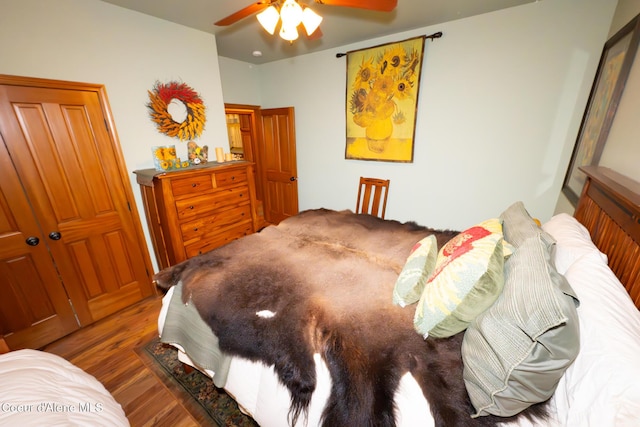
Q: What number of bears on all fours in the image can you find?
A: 0